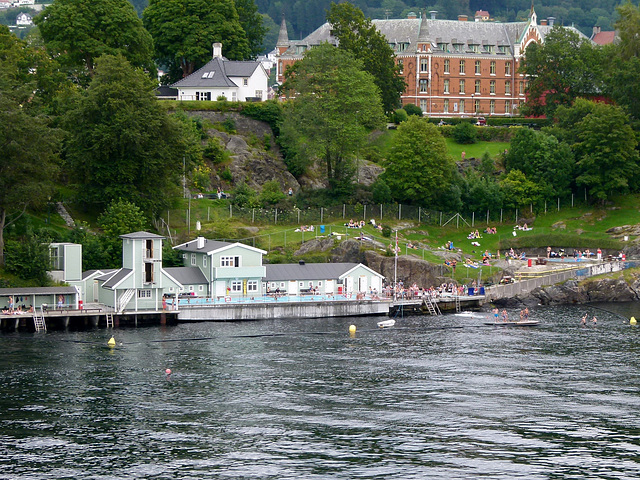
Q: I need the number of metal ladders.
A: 4